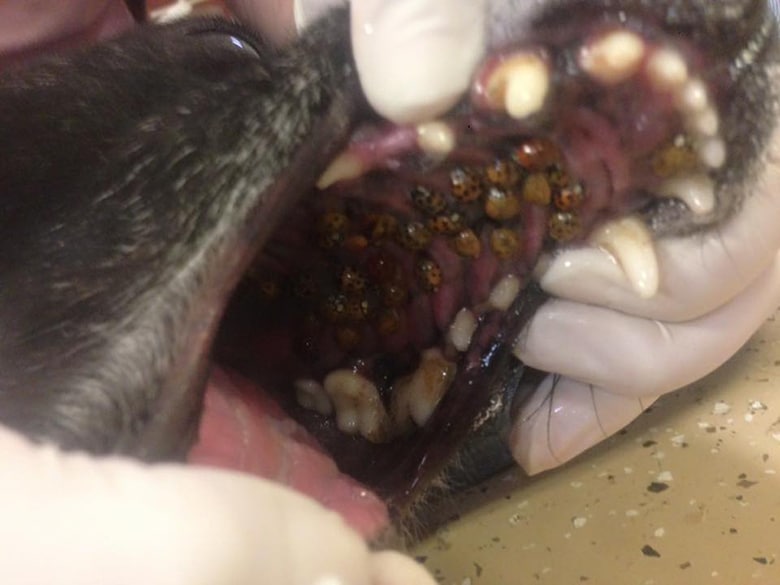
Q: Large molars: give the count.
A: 2